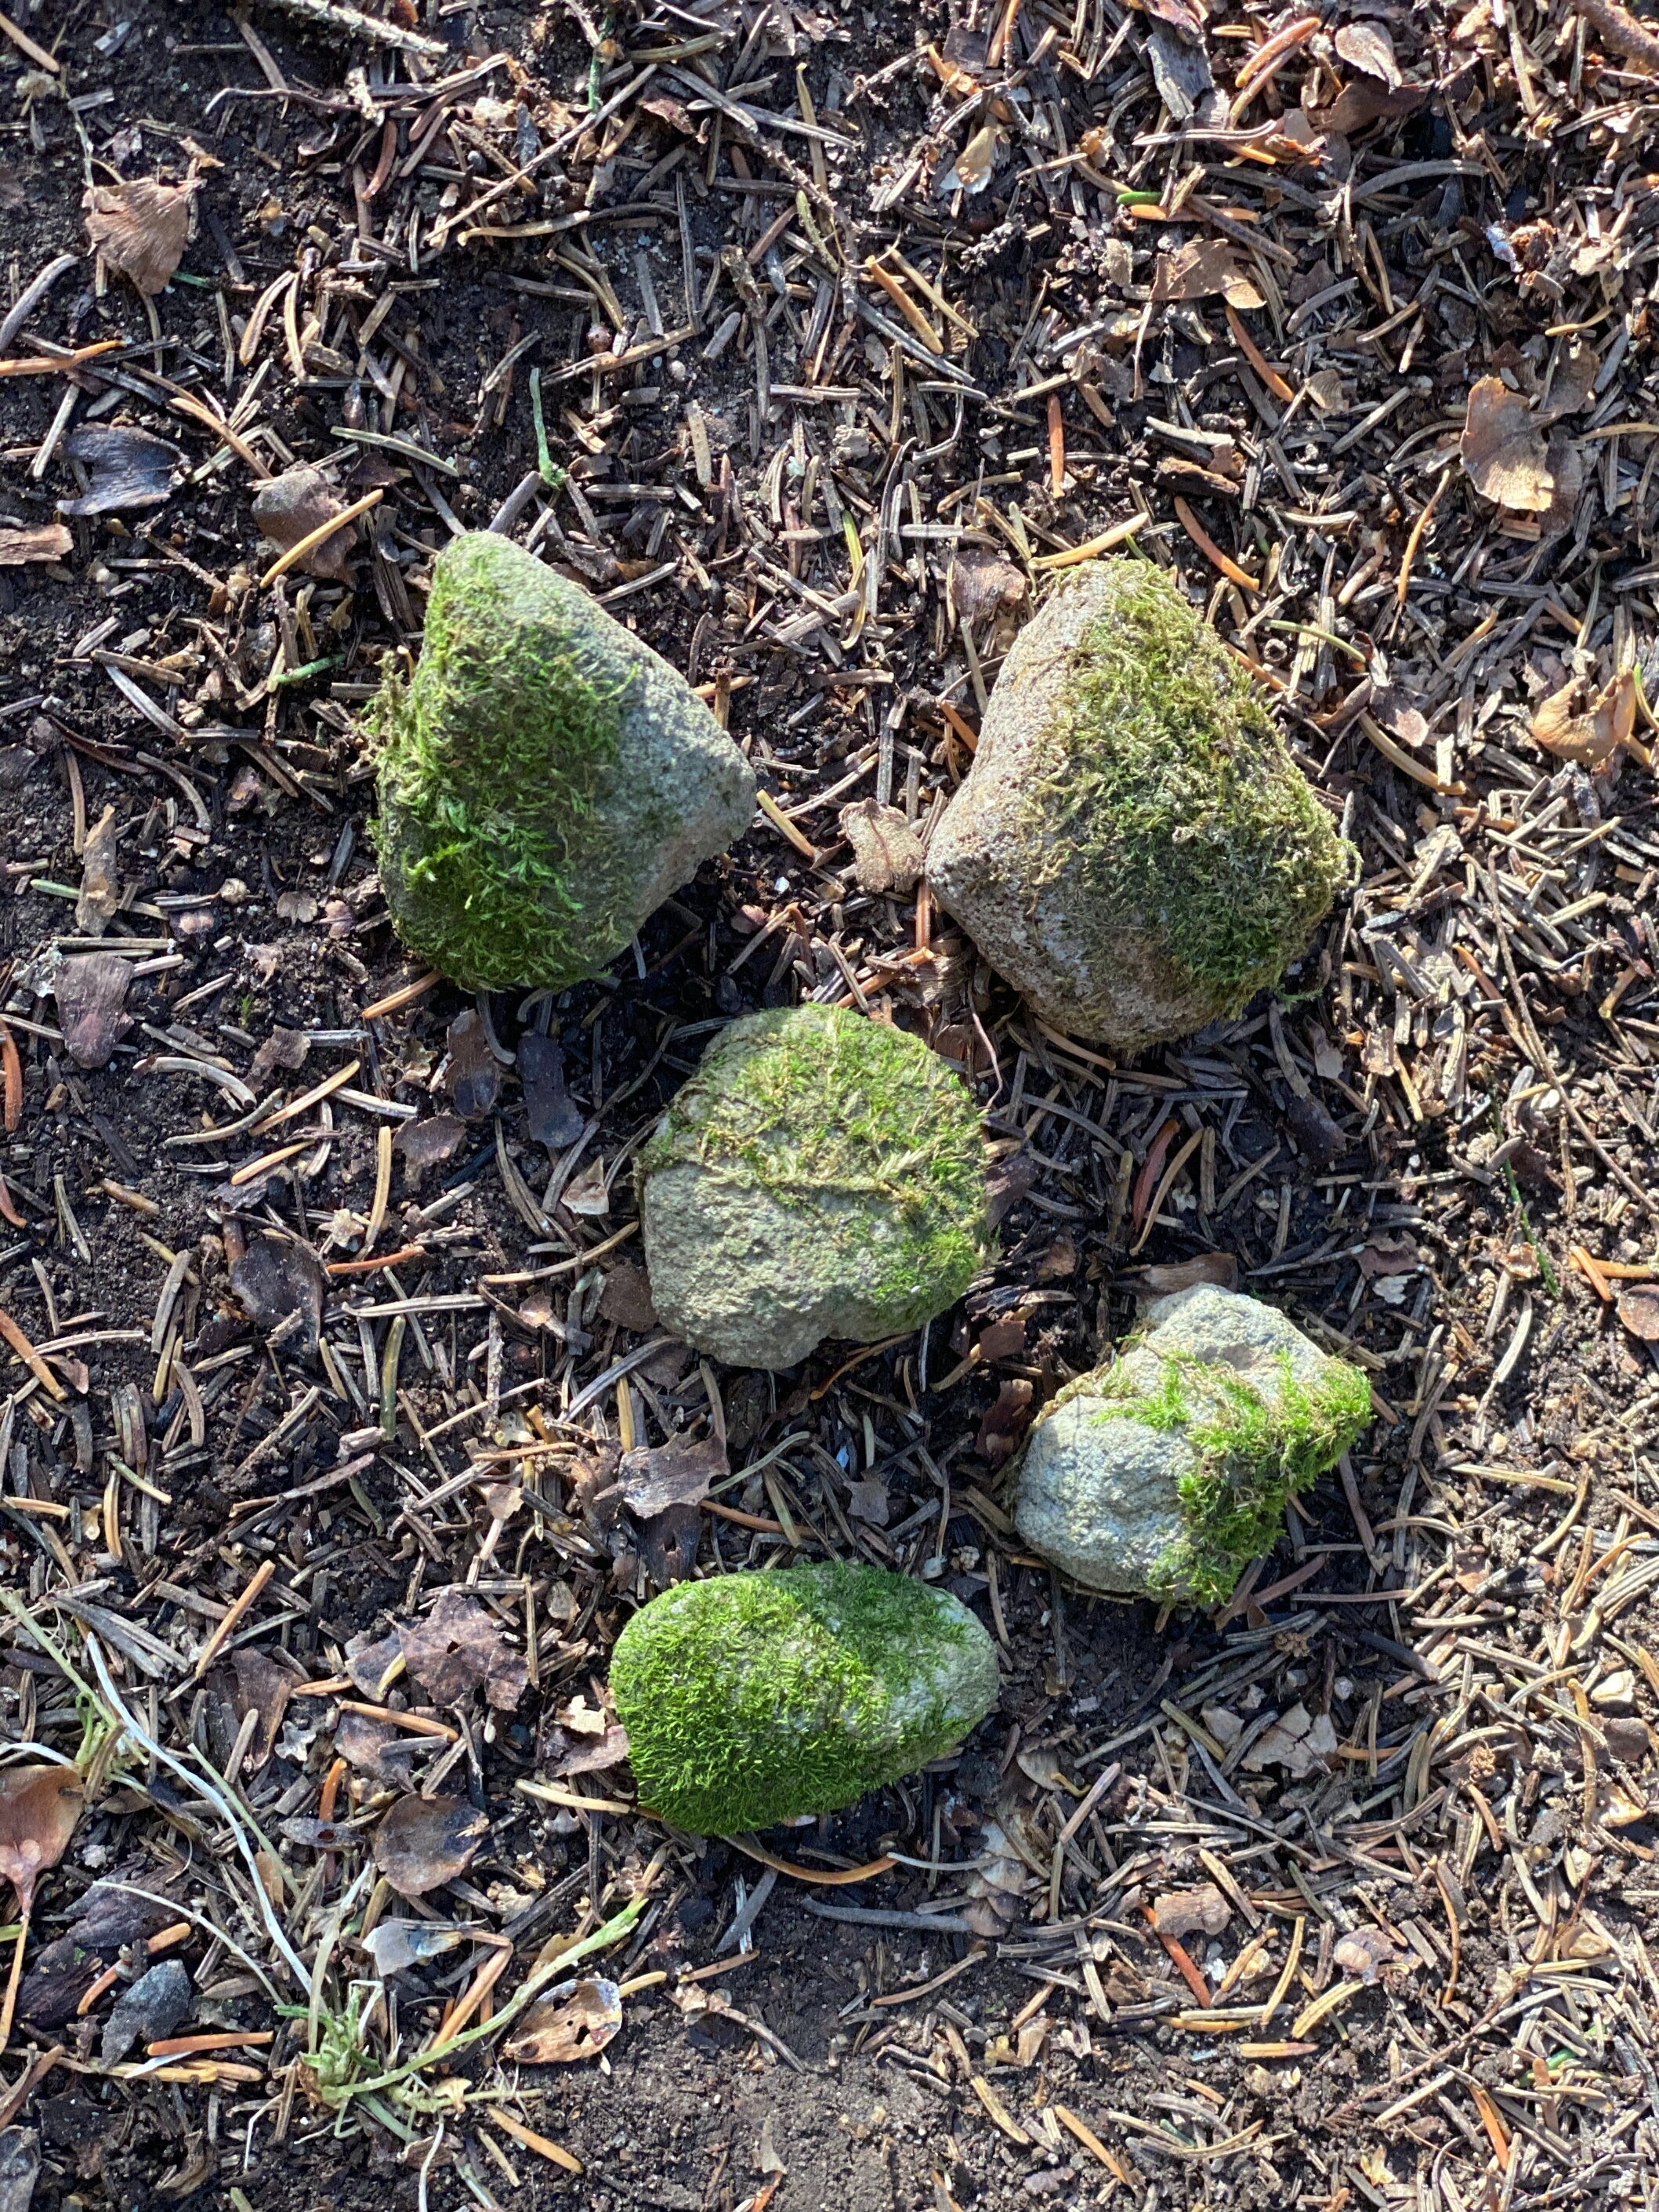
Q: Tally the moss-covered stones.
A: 5